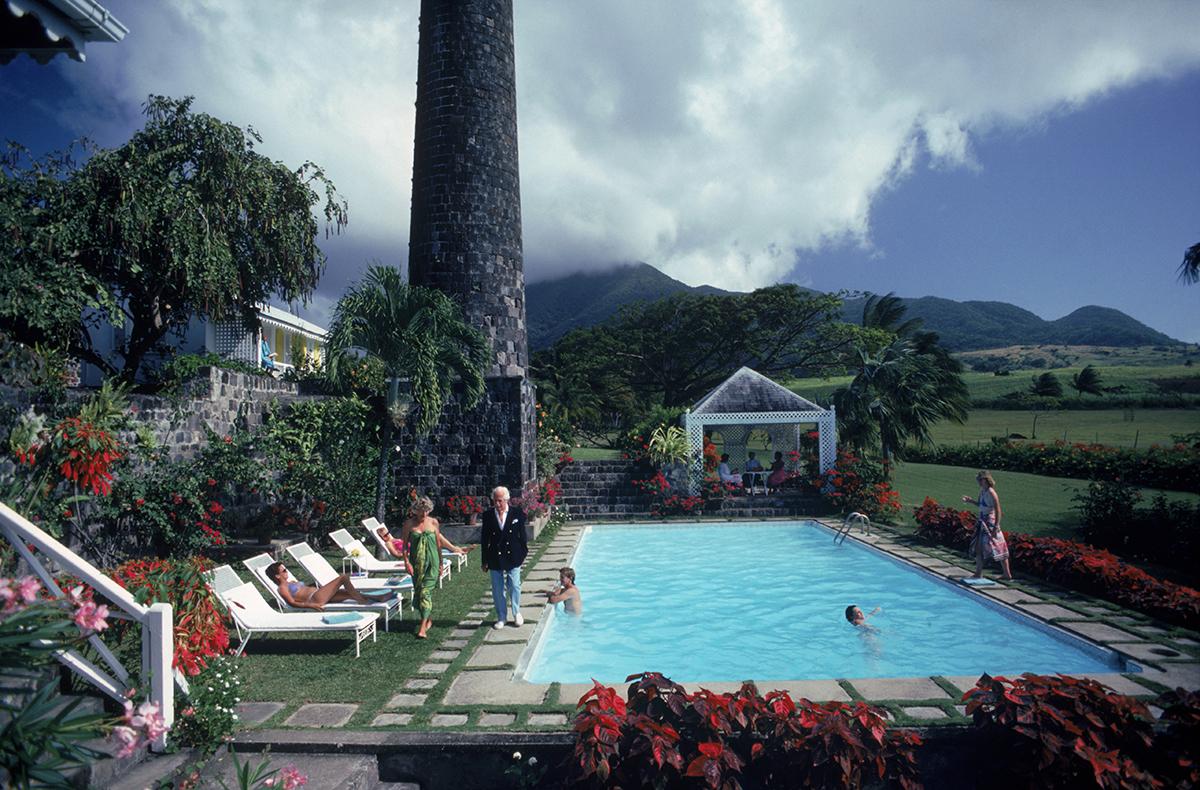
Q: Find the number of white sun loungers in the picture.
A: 5